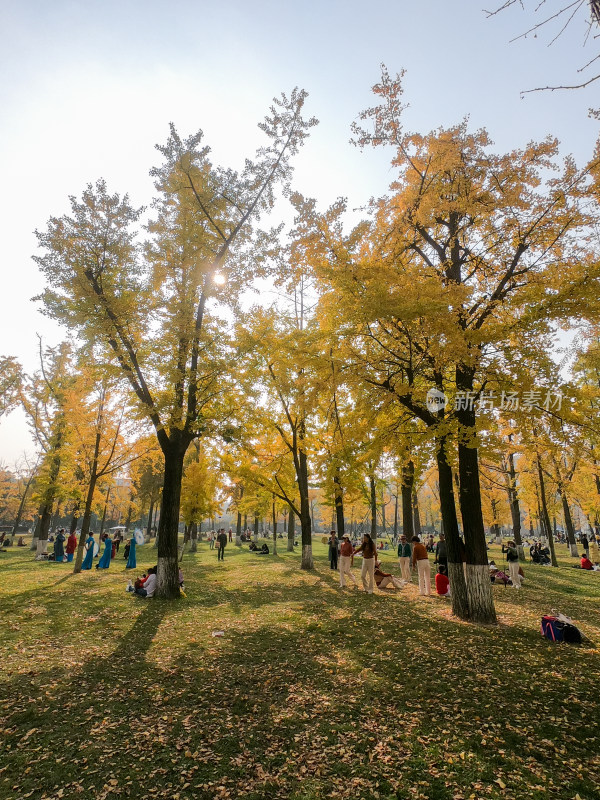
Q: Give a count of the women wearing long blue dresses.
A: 3